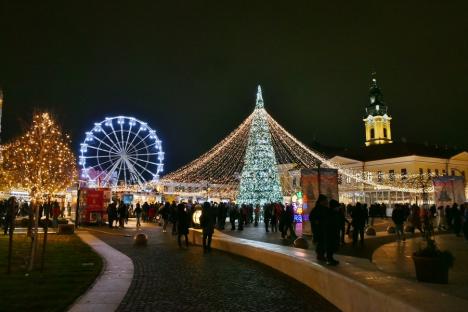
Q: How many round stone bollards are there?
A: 5